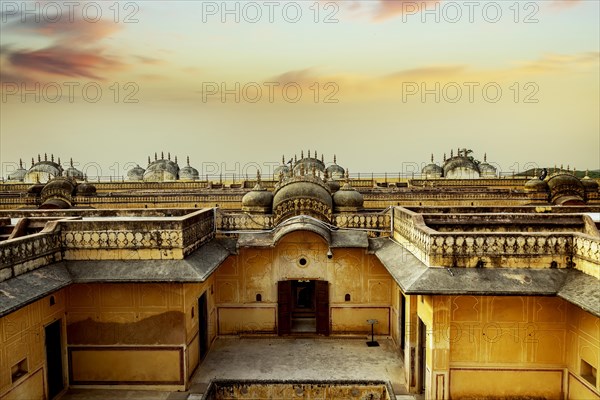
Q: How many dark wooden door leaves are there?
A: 2